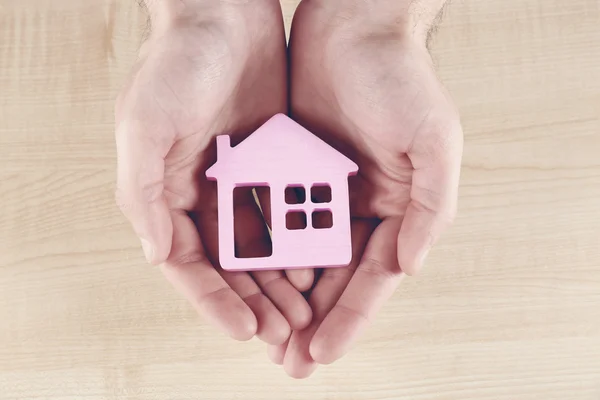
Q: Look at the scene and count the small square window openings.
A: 4